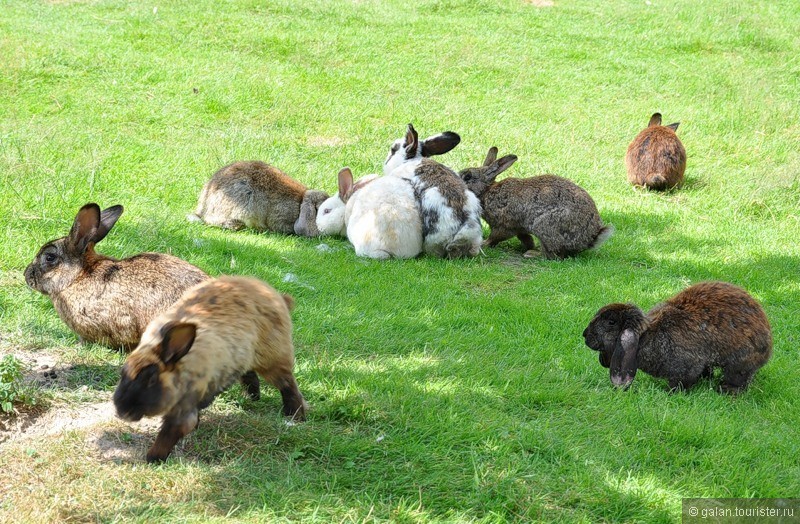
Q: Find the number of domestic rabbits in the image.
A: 8